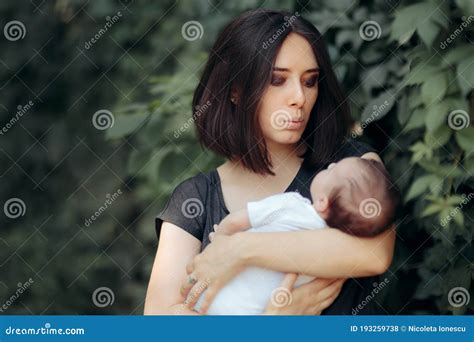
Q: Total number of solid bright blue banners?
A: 1